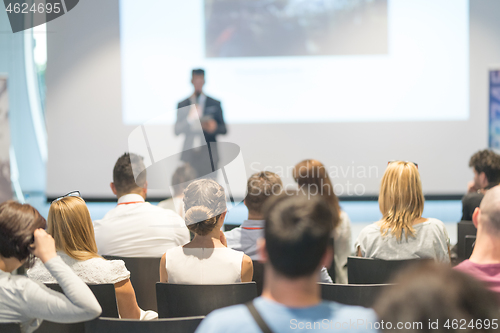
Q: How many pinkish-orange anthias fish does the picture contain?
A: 0